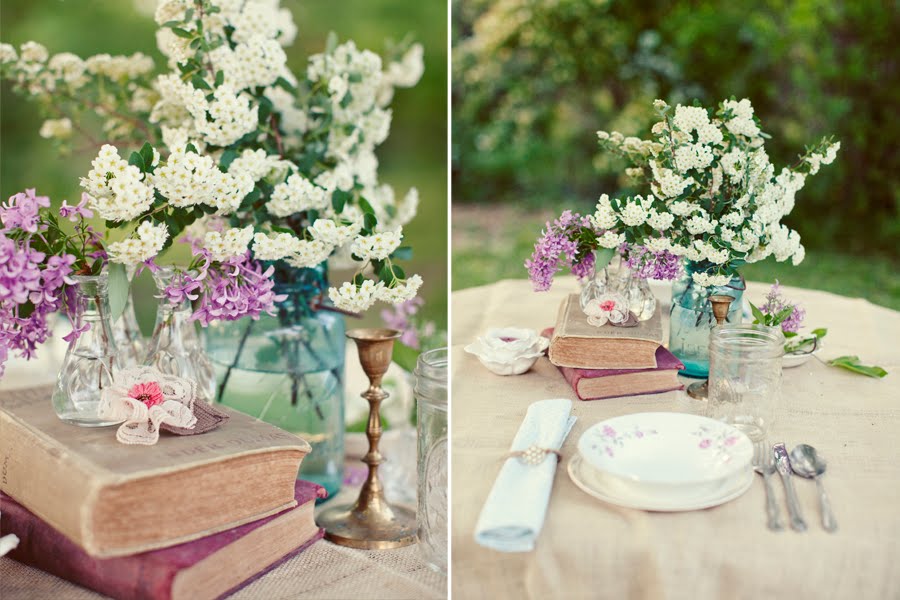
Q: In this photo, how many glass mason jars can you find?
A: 4